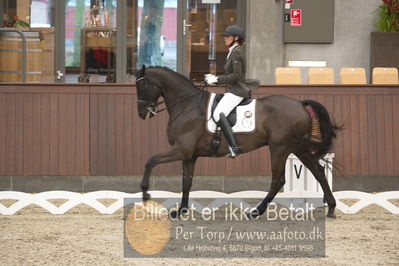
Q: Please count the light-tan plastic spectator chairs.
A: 4